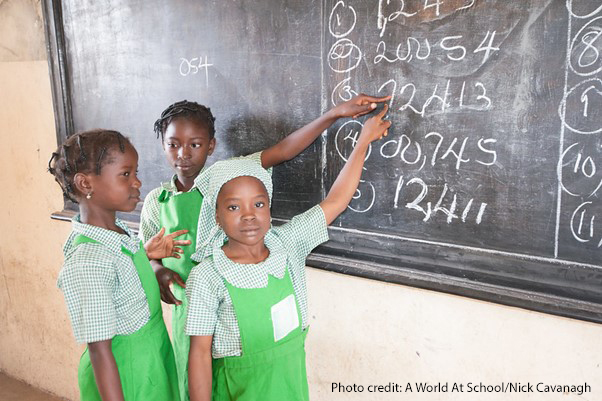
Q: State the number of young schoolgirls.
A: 3